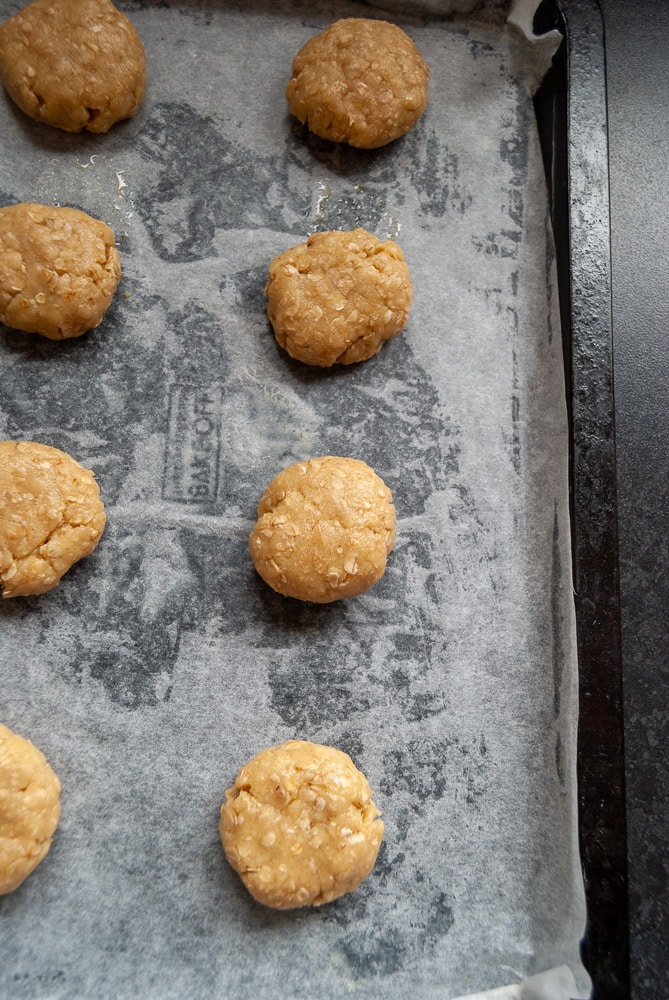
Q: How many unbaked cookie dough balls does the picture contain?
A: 8